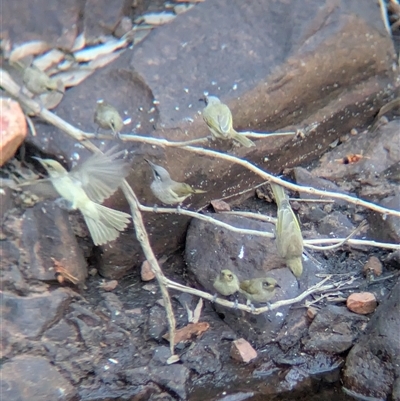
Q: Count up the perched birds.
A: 7